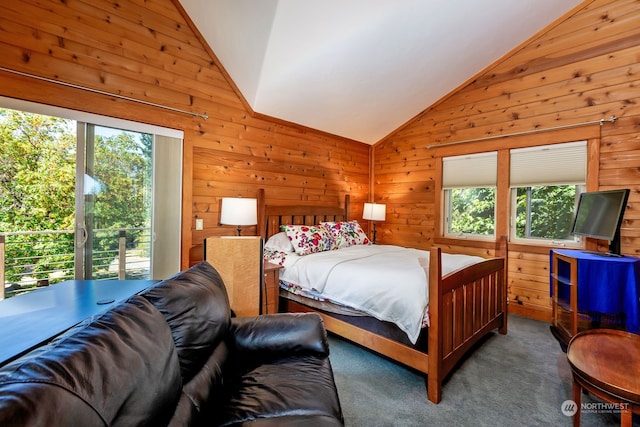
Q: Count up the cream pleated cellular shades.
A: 2